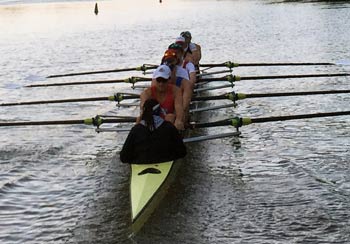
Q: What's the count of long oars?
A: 8